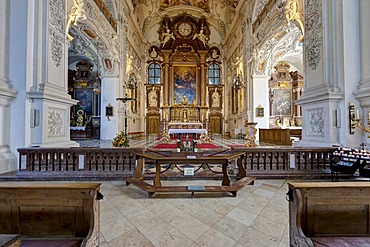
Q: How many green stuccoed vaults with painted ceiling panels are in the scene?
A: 0